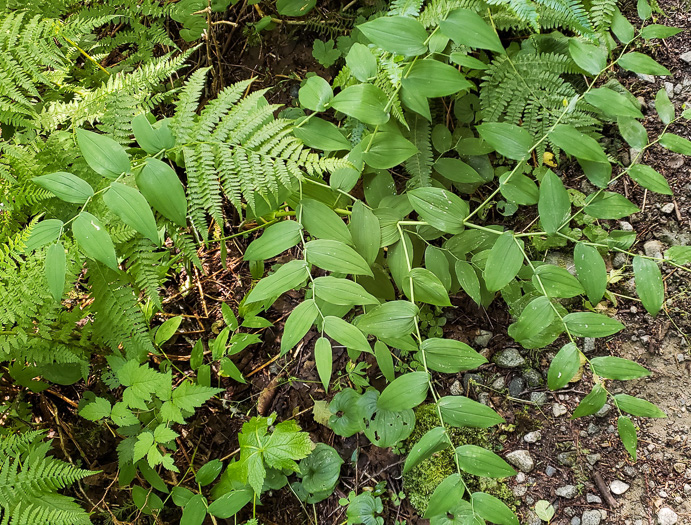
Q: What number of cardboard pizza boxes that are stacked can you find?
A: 0